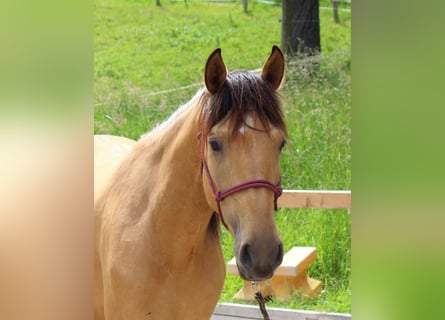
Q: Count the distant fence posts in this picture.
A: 3